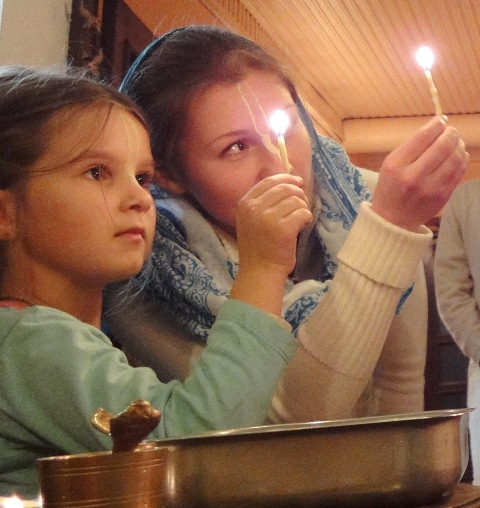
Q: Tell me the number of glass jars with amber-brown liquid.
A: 0